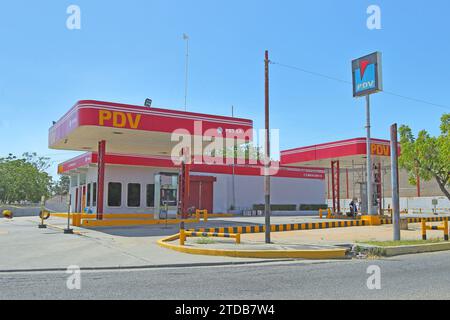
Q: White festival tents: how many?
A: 0